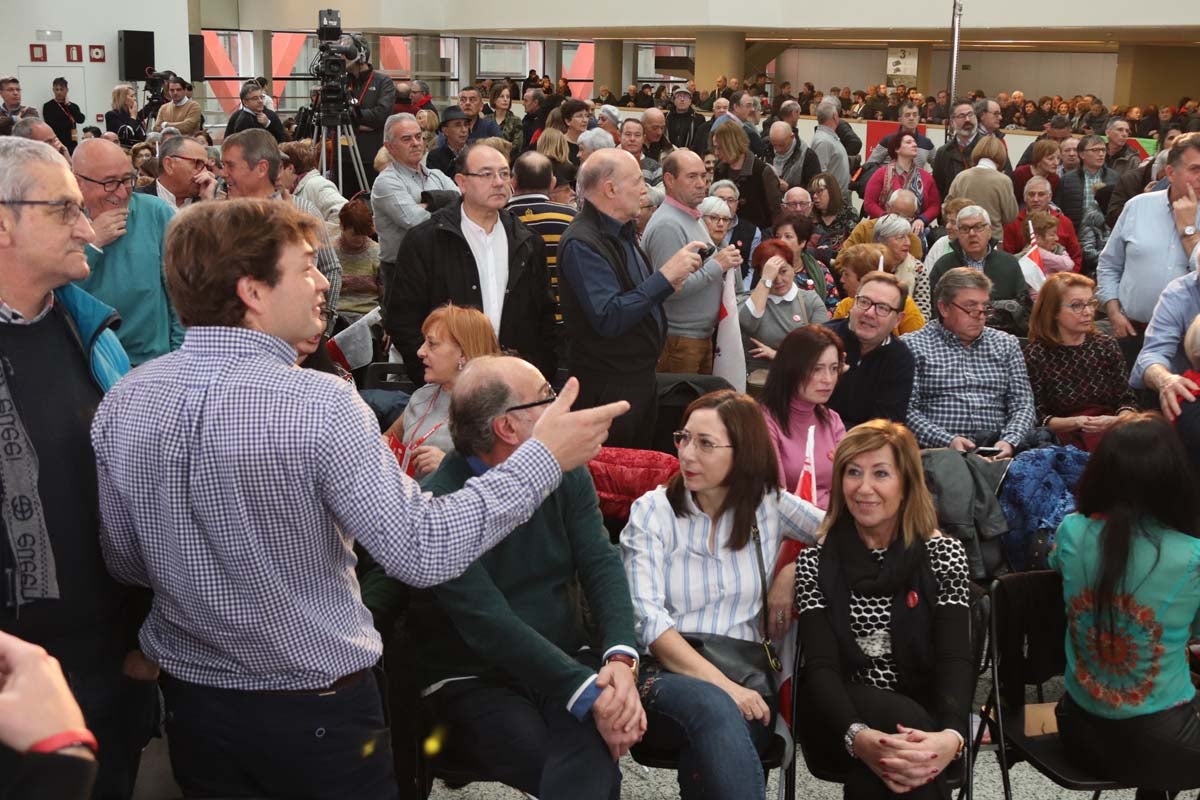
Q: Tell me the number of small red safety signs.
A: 3